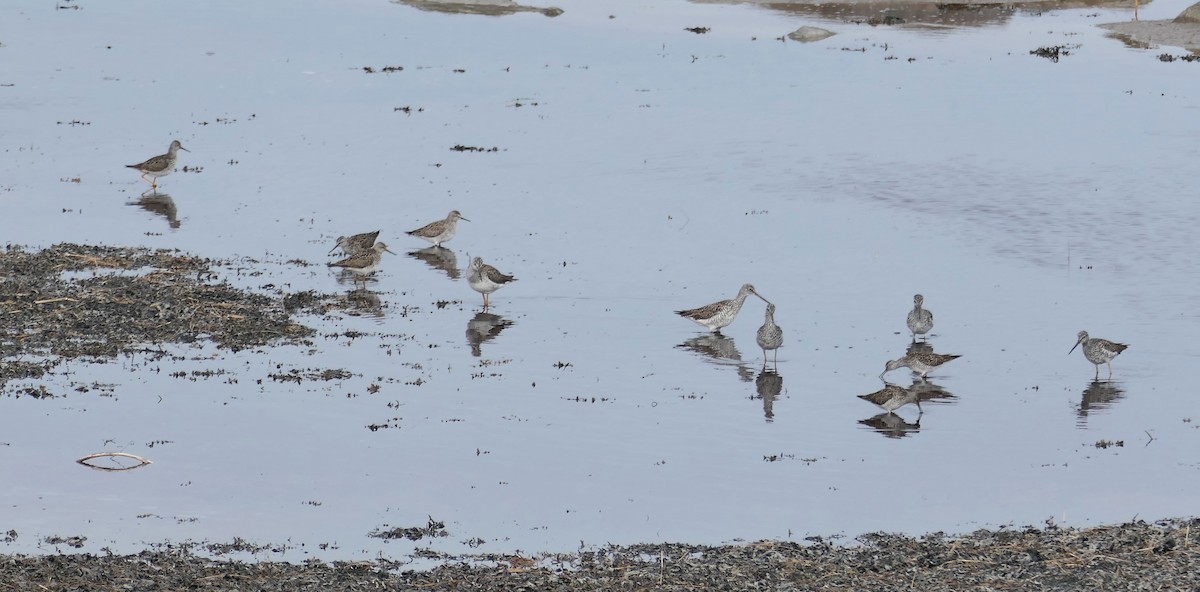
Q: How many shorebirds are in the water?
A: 11